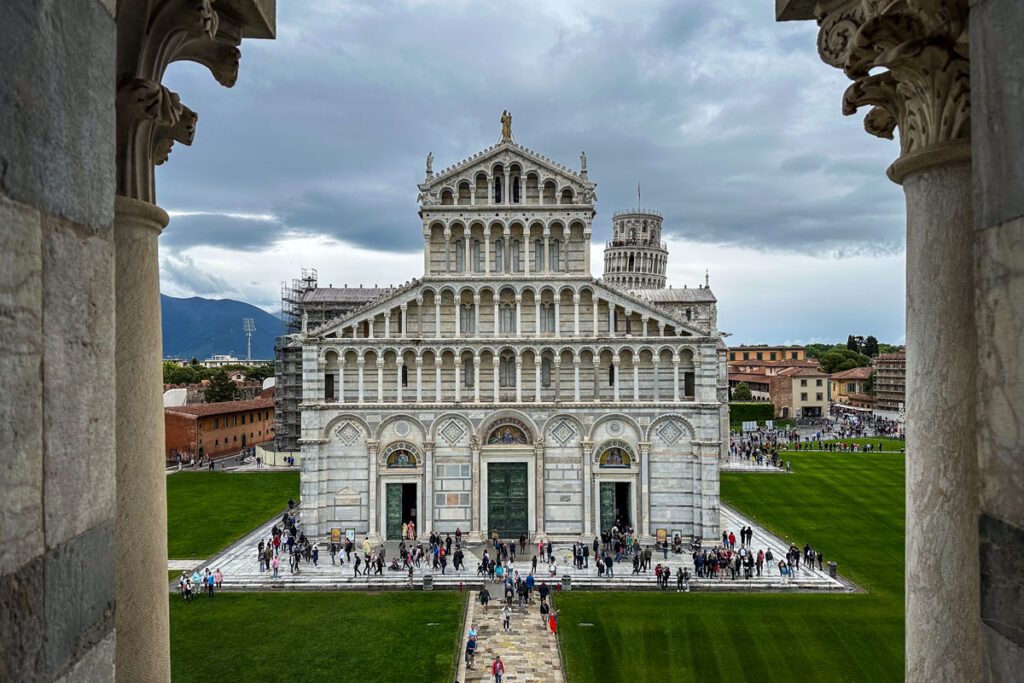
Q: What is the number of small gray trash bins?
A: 3